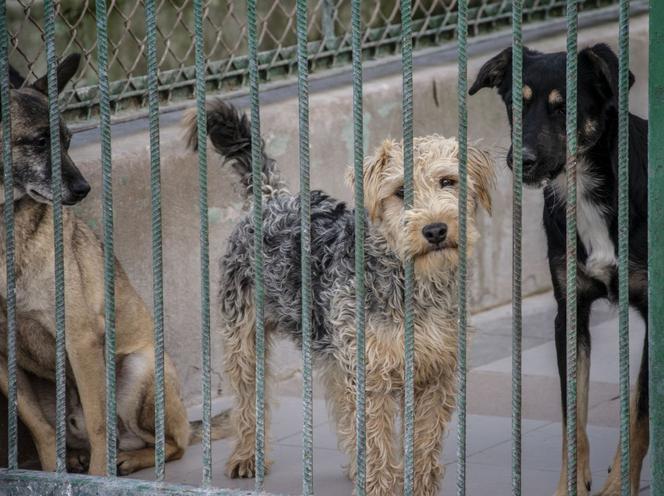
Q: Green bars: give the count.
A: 13